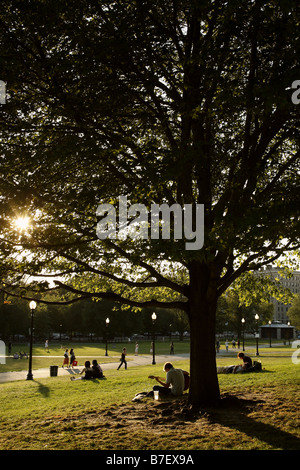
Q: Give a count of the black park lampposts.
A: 7